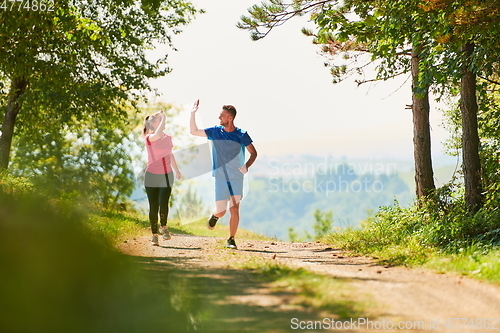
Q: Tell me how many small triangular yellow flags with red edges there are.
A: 0